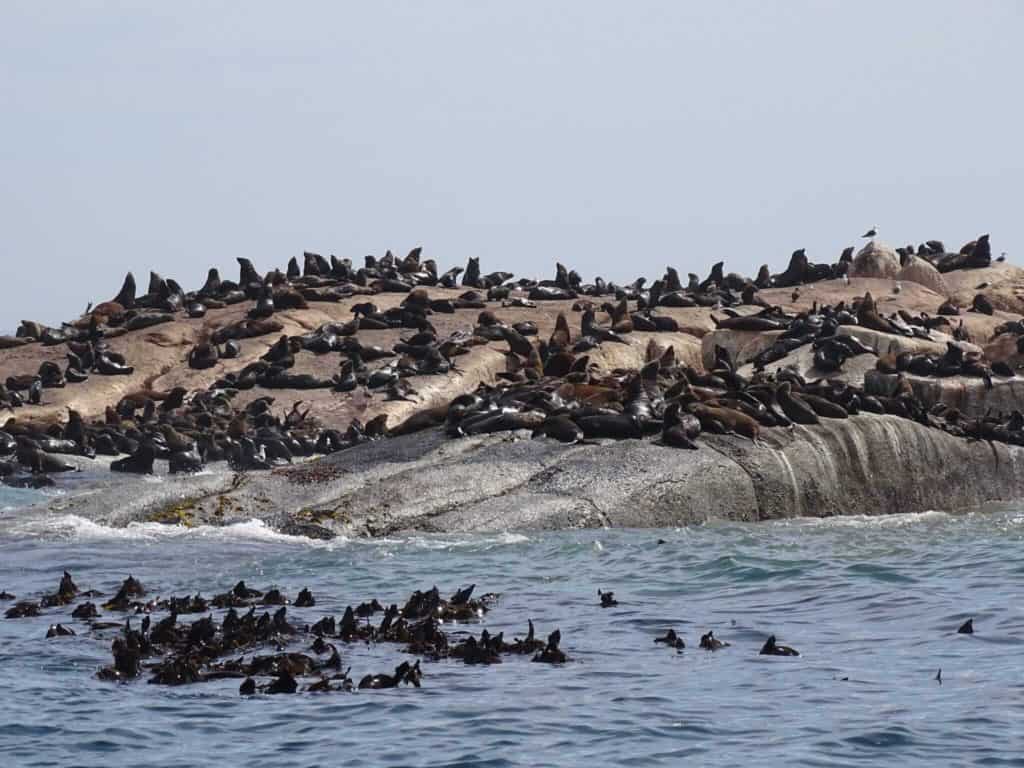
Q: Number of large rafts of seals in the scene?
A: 1